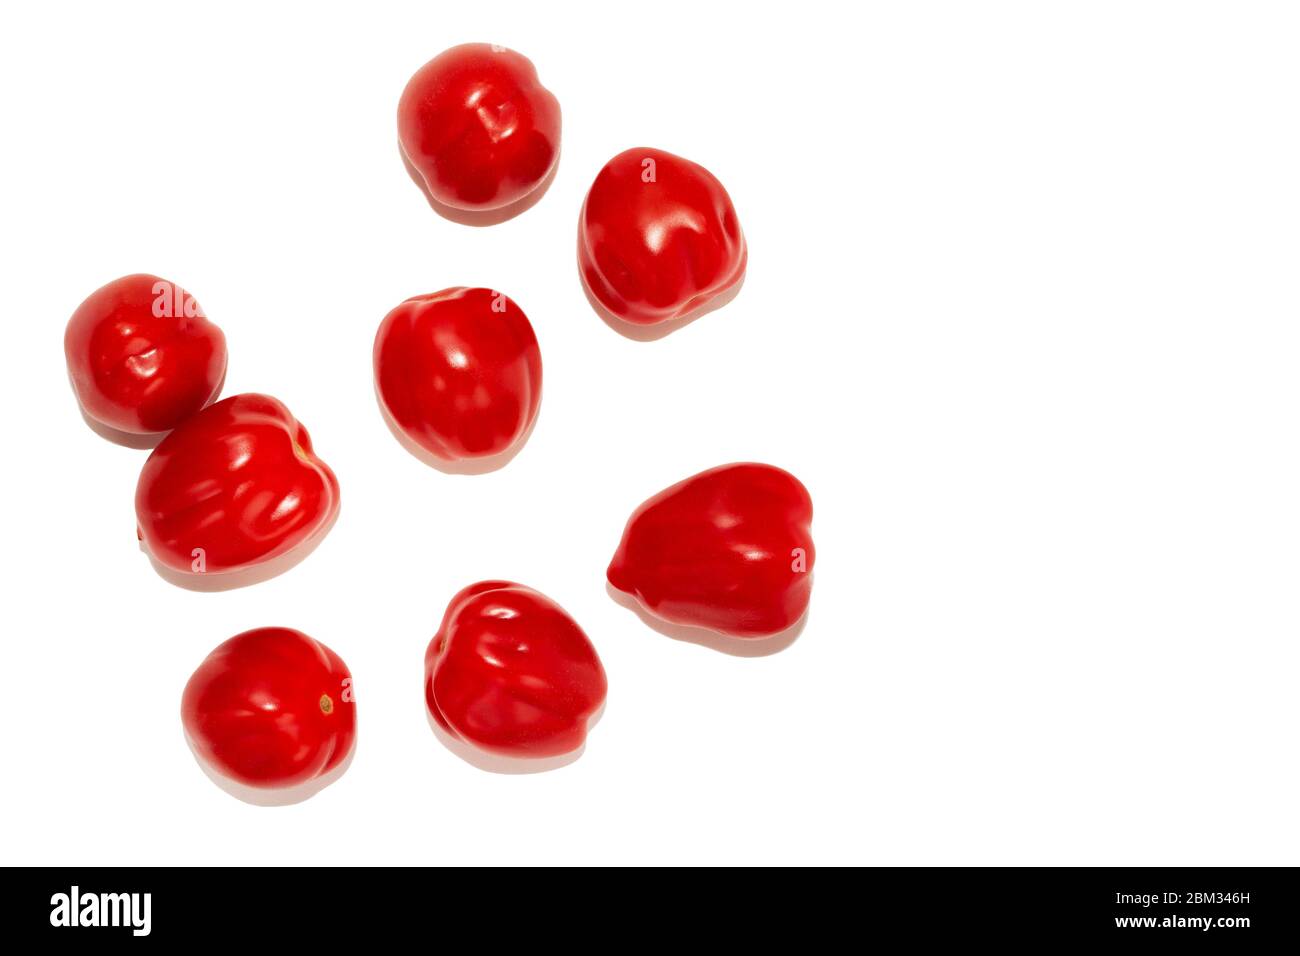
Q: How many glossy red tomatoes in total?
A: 8